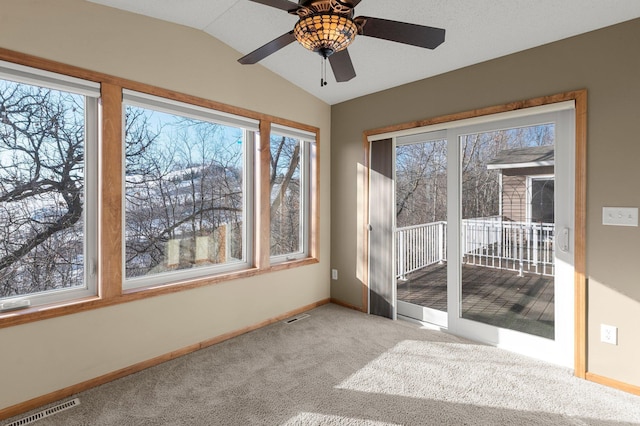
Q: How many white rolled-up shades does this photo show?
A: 3